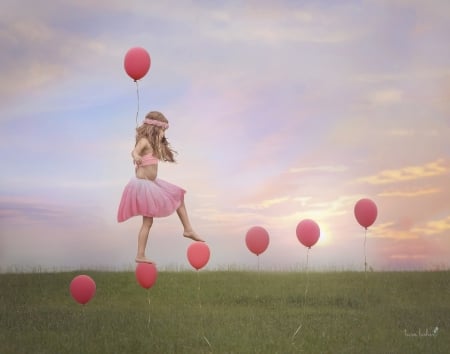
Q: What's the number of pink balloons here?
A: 7